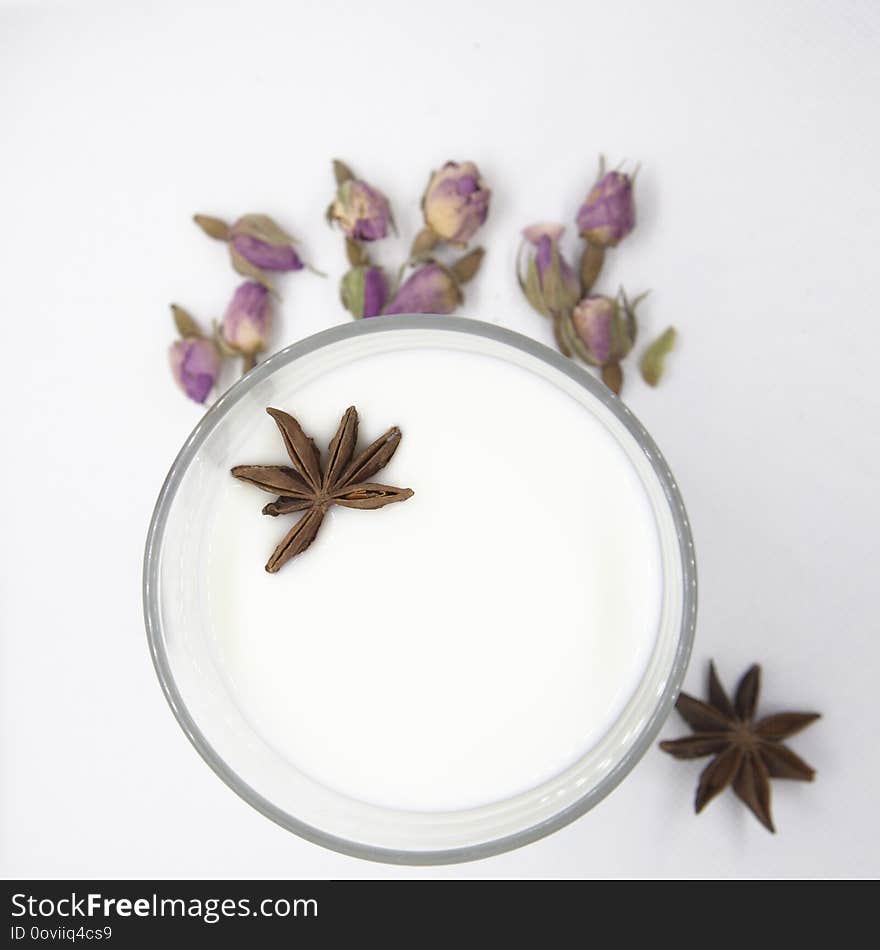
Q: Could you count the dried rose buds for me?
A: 10